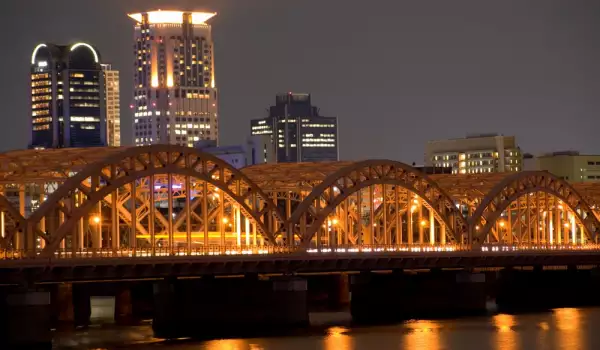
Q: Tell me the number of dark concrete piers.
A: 4